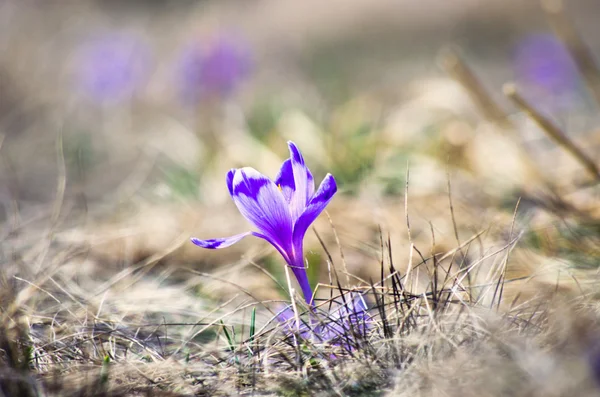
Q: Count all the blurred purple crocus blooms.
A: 3